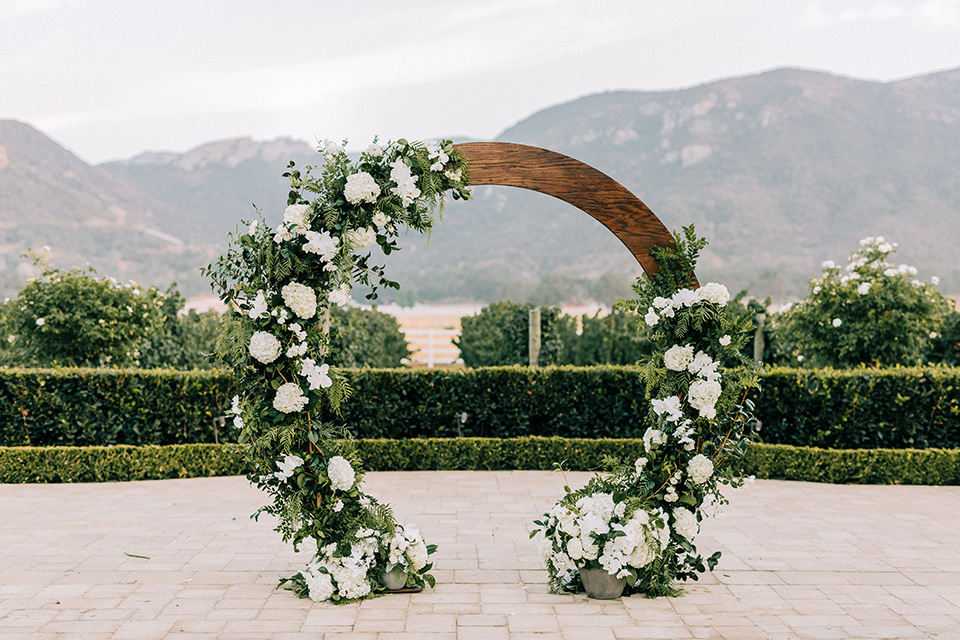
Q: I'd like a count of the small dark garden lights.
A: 3